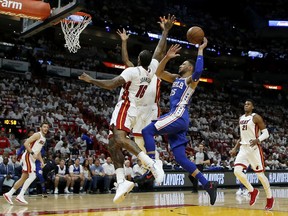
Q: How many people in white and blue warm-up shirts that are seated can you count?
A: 2